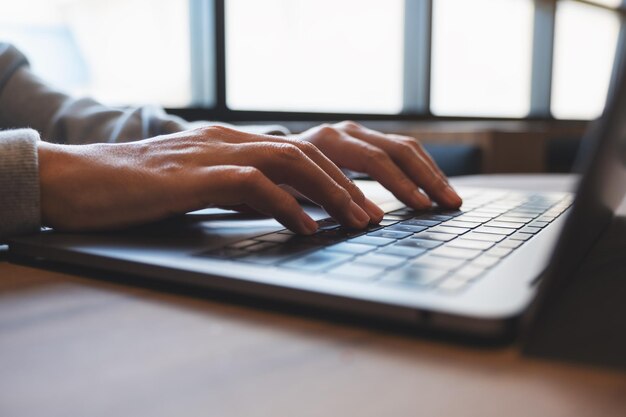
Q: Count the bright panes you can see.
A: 4